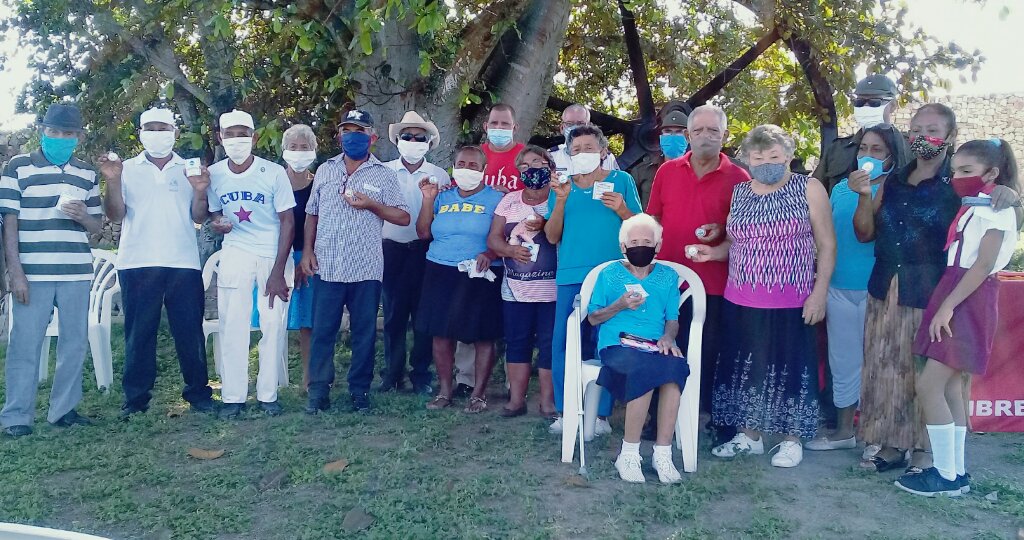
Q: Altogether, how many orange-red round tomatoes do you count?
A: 0